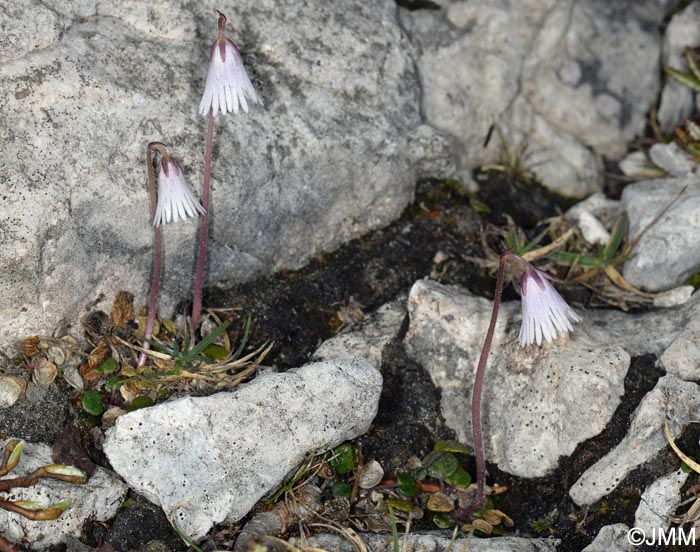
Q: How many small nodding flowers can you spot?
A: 3